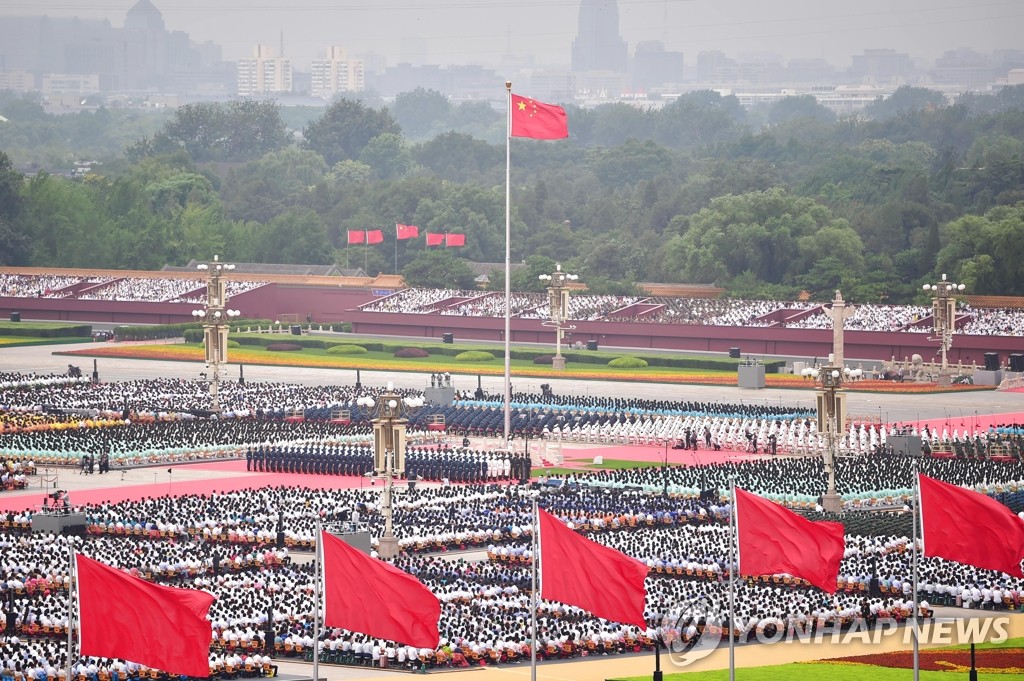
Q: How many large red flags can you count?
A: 5